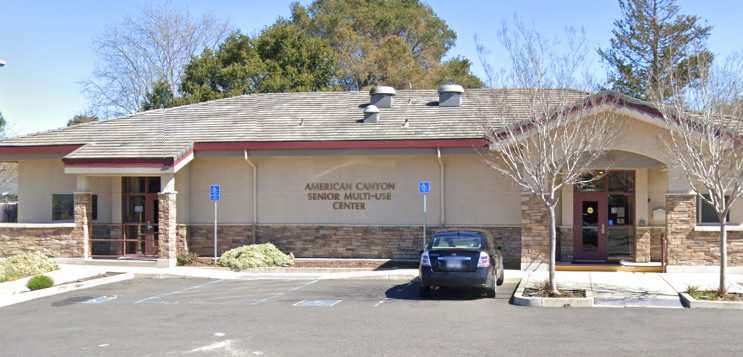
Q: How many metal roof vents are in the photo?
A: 3